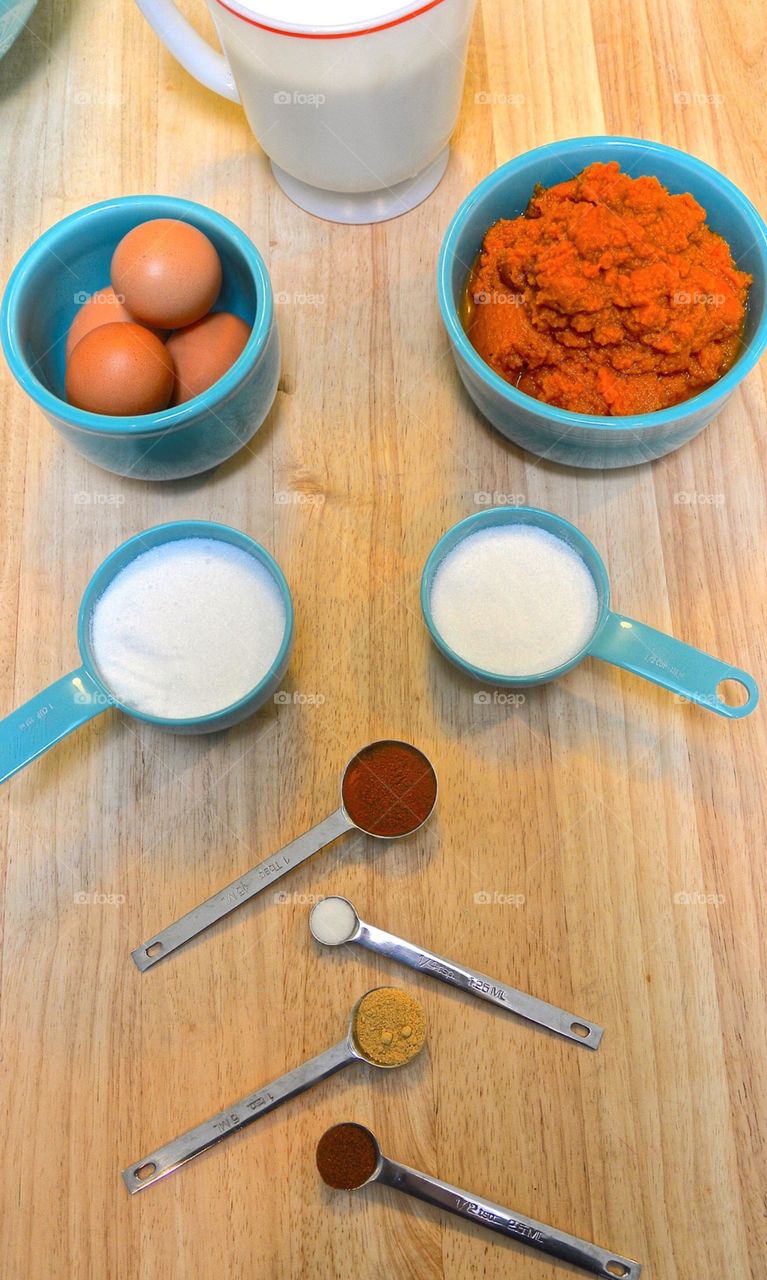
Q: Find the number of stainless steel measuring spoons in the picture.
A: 4